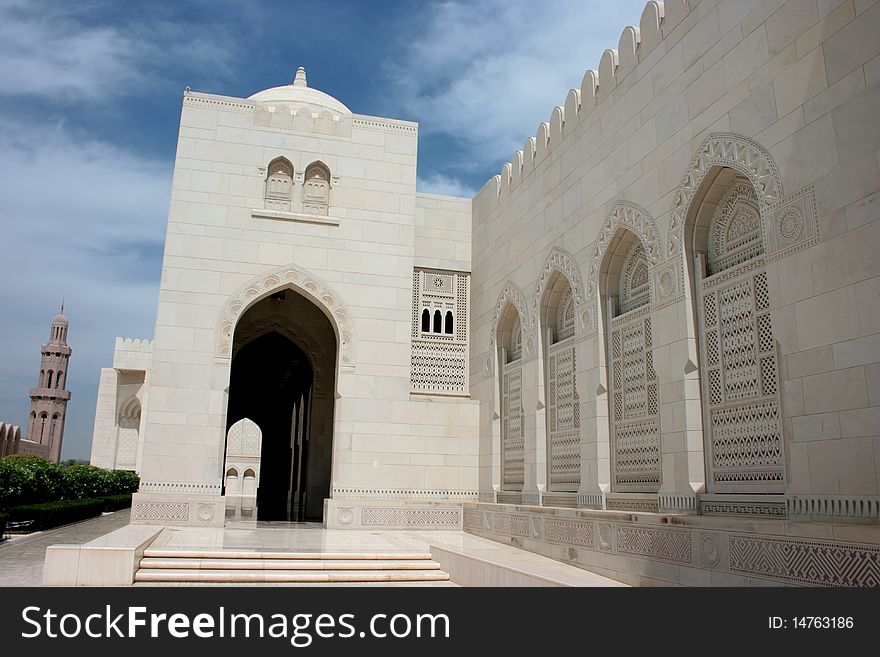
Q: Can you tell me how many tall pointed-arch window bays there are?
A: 4